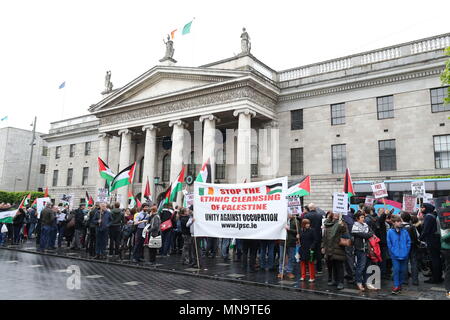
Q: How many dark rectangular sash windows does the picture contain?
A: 14